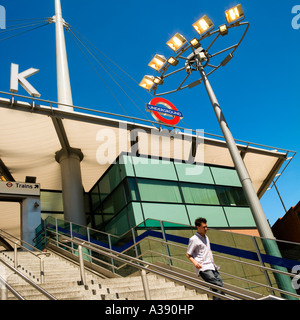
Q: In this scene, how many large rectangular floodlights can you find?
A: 5